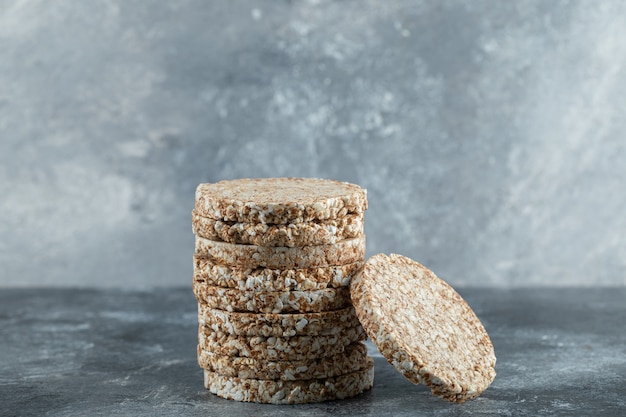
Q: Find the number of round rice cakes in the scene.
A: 10